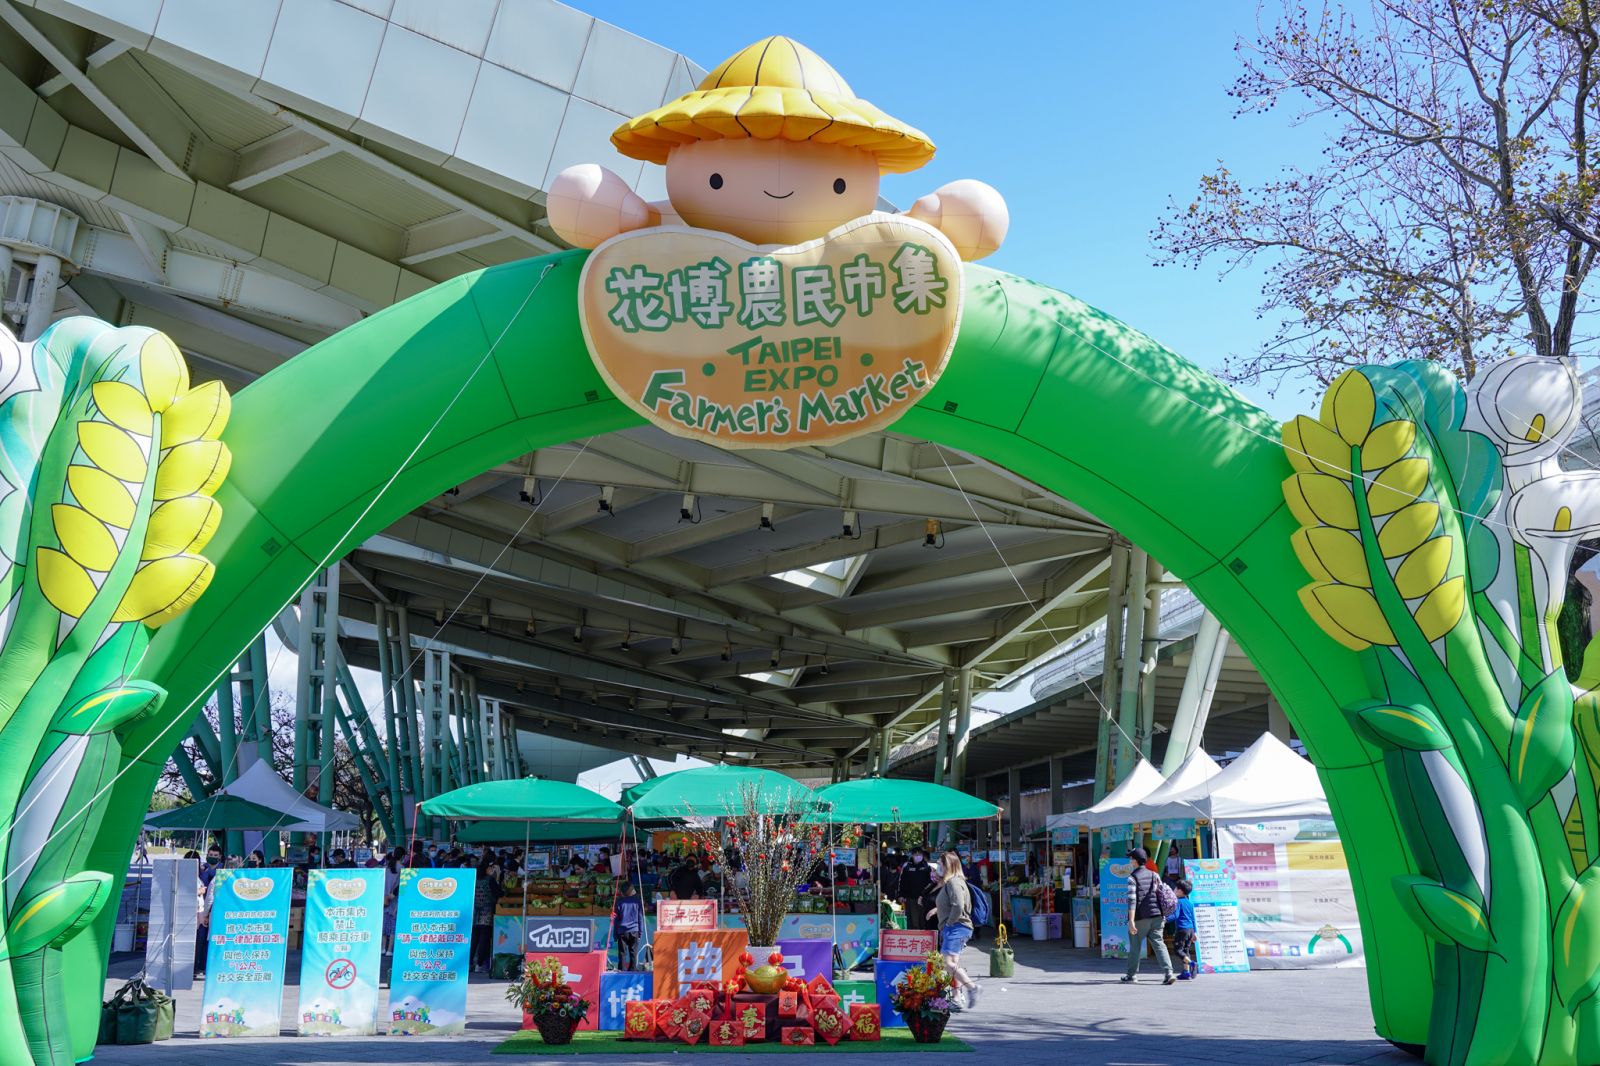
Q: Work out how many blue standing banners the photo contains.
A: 5